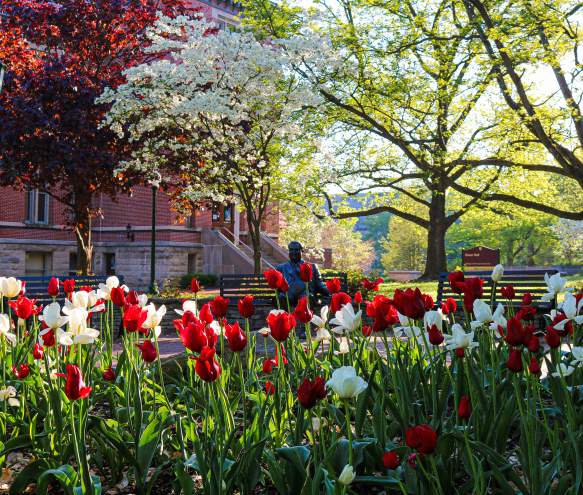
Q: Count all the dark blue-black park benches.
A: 3